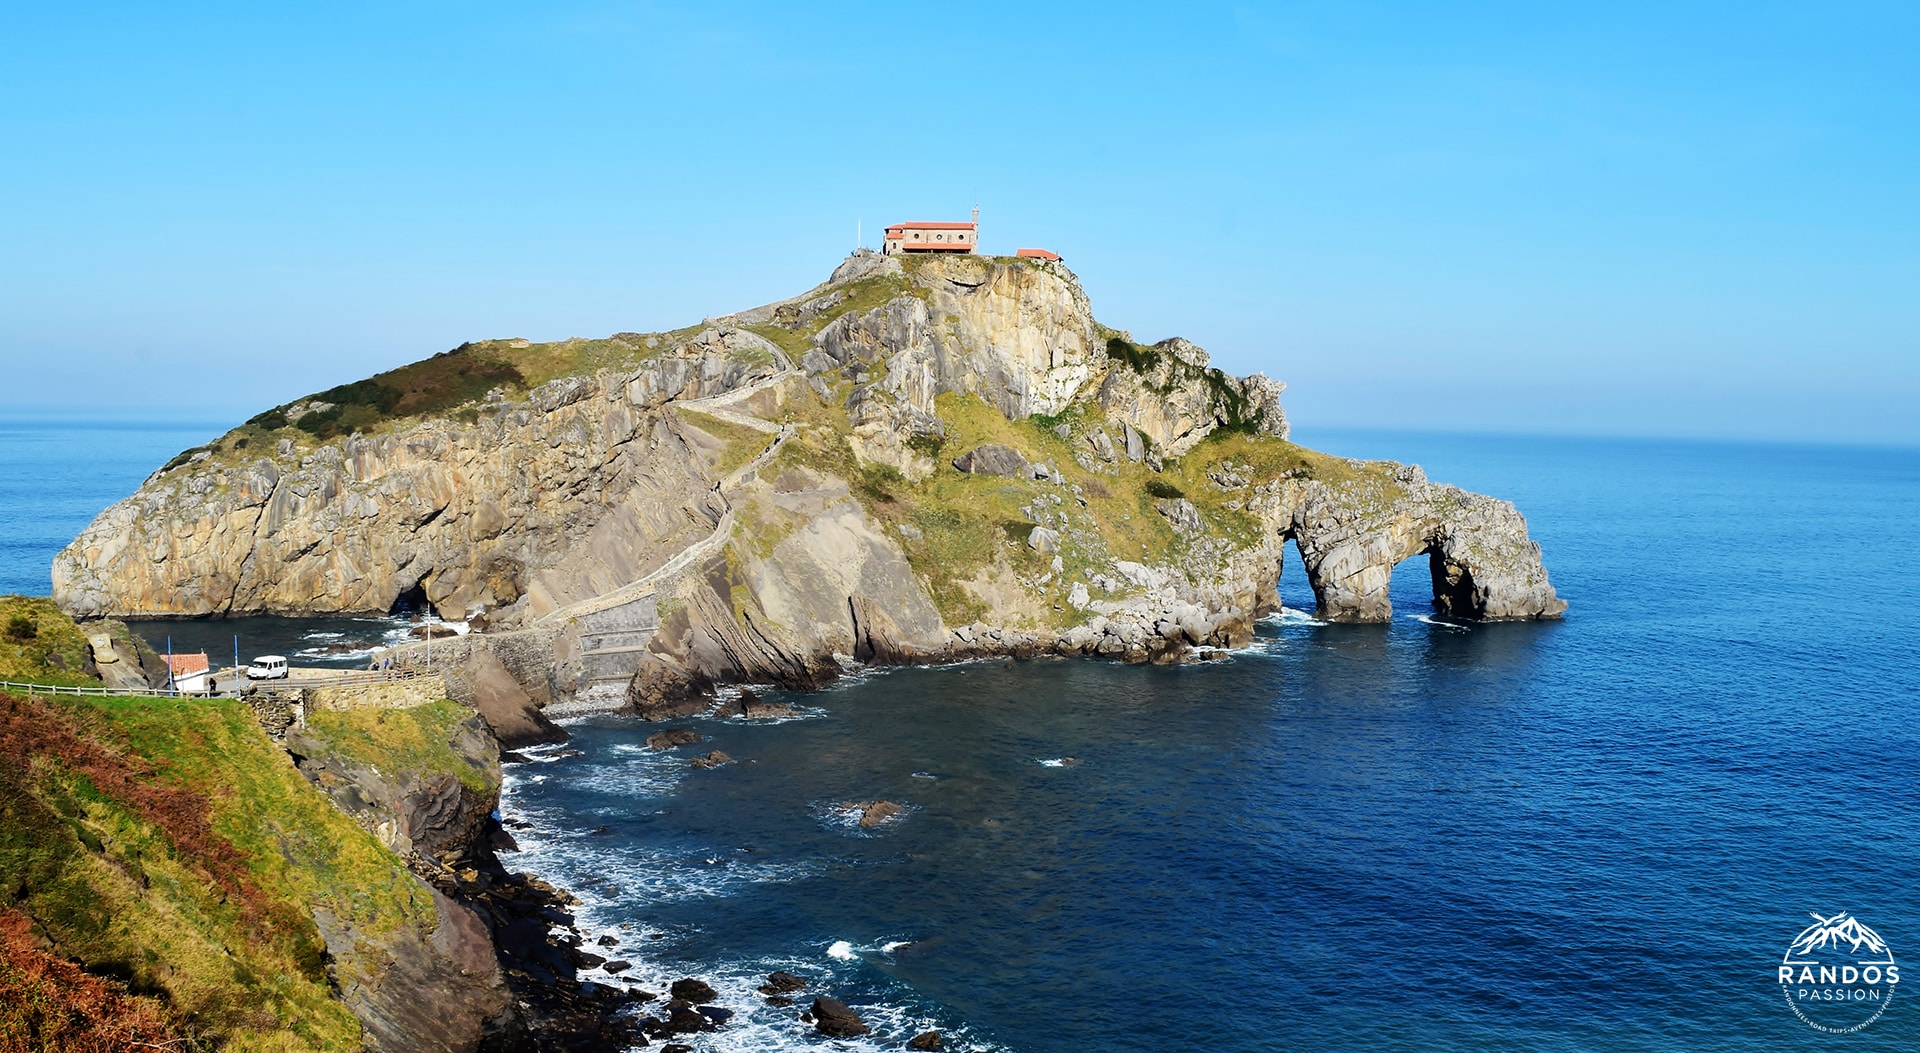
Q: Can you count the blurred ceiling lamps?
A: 0